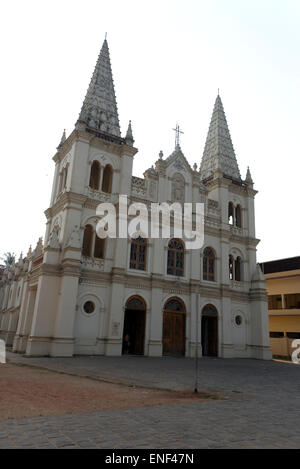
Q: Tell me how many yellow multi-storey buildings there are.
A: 1